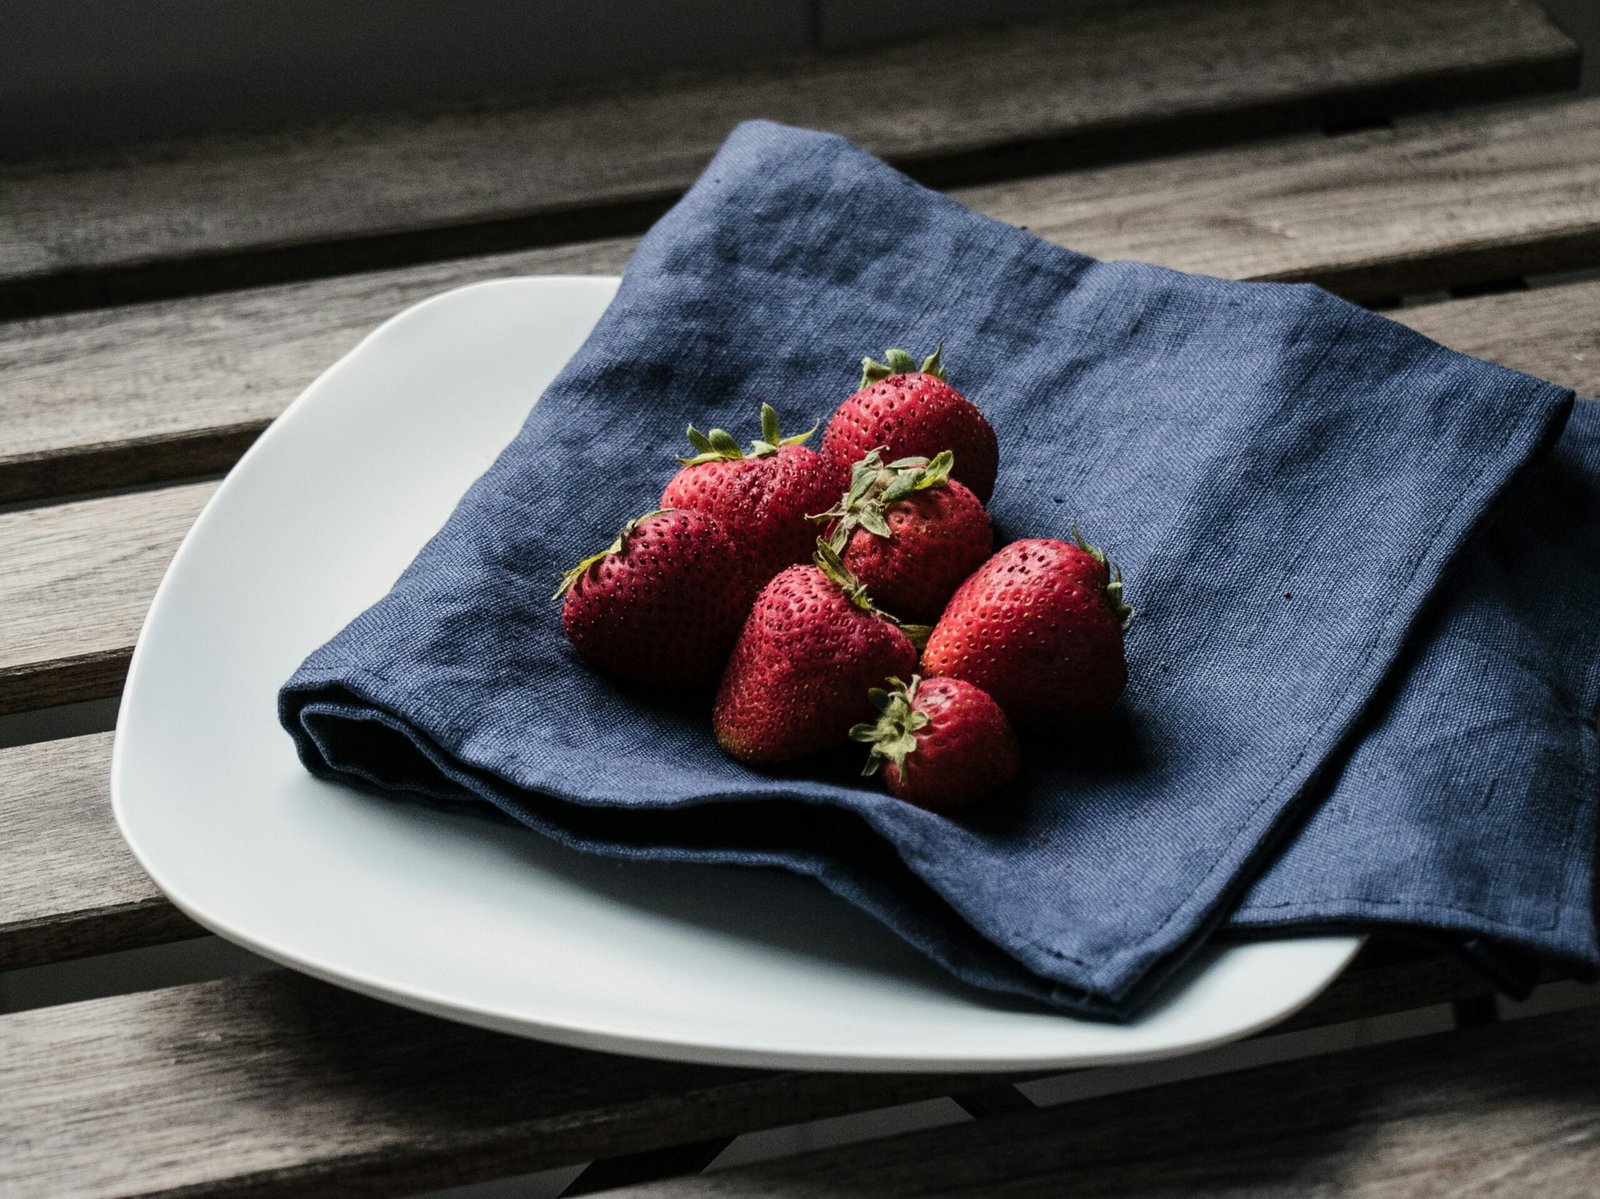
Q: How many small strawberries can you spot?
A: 1